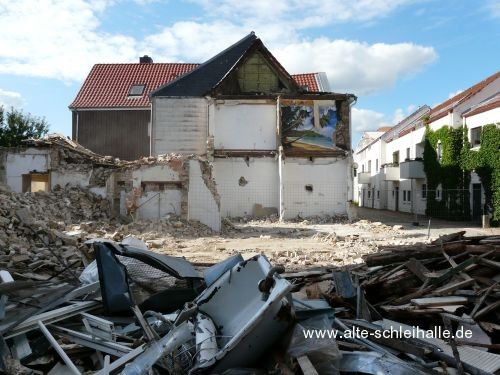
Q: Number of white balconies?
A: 3